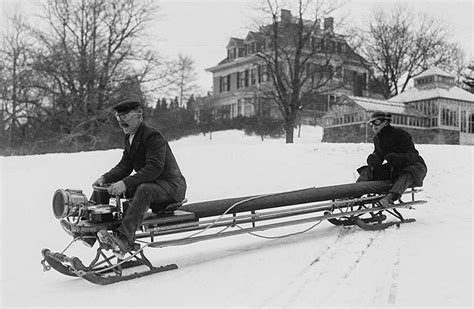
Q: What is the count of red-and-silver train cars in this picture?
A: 0